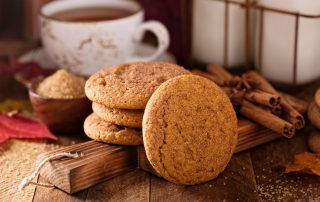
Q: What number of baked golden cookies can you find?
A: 4